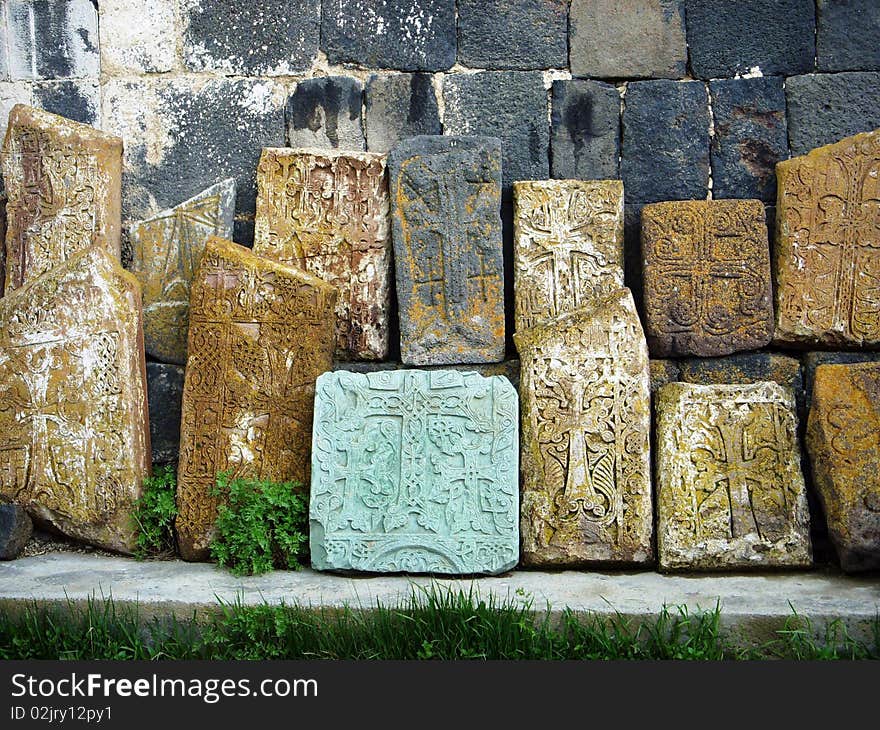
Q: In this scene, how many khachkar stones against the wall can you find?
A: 13